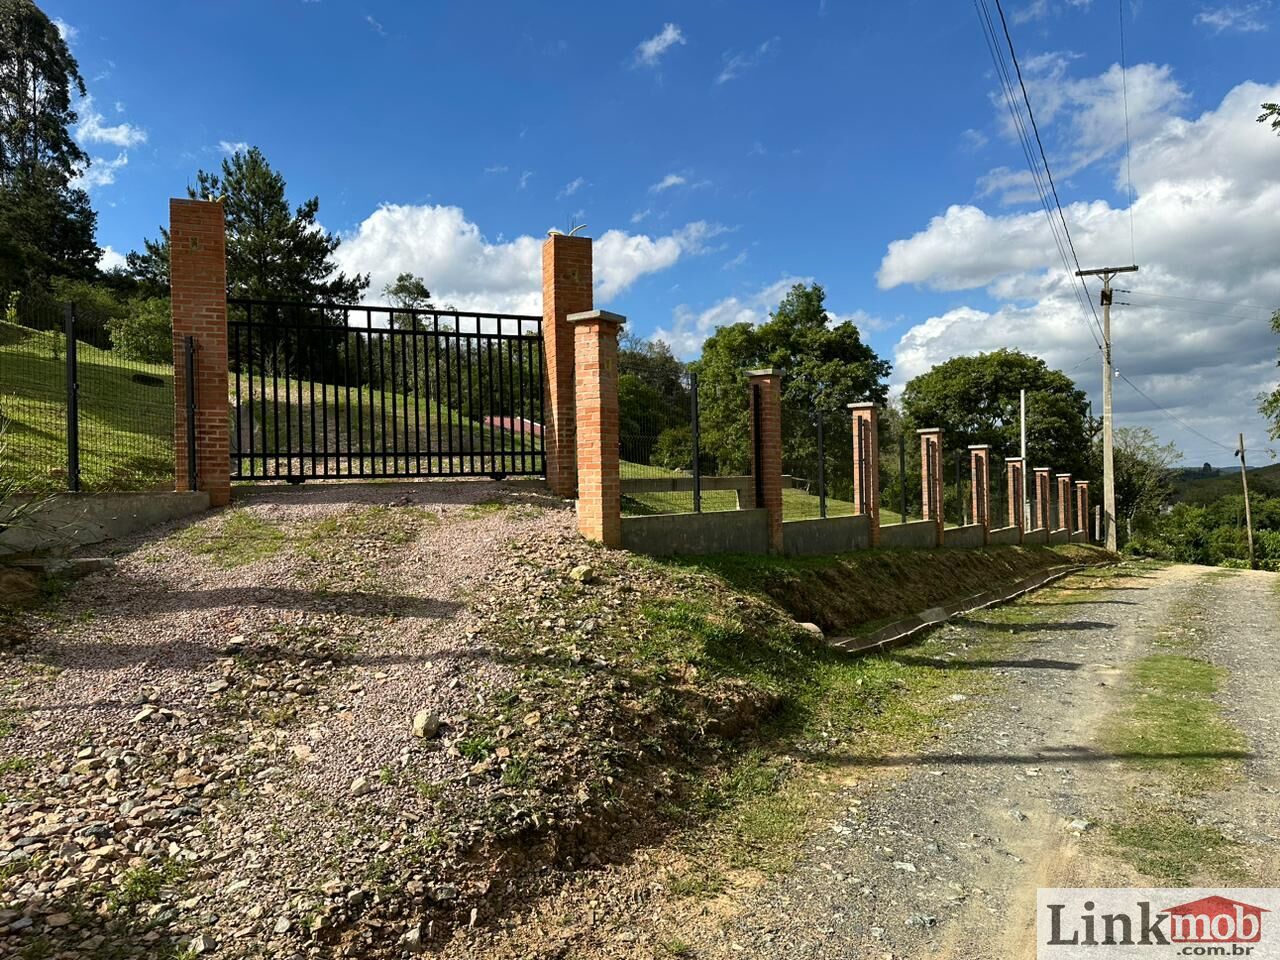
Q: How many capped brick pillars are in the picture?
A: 9